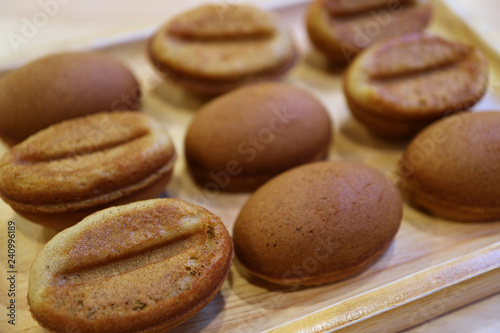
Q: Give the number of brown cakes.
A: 9